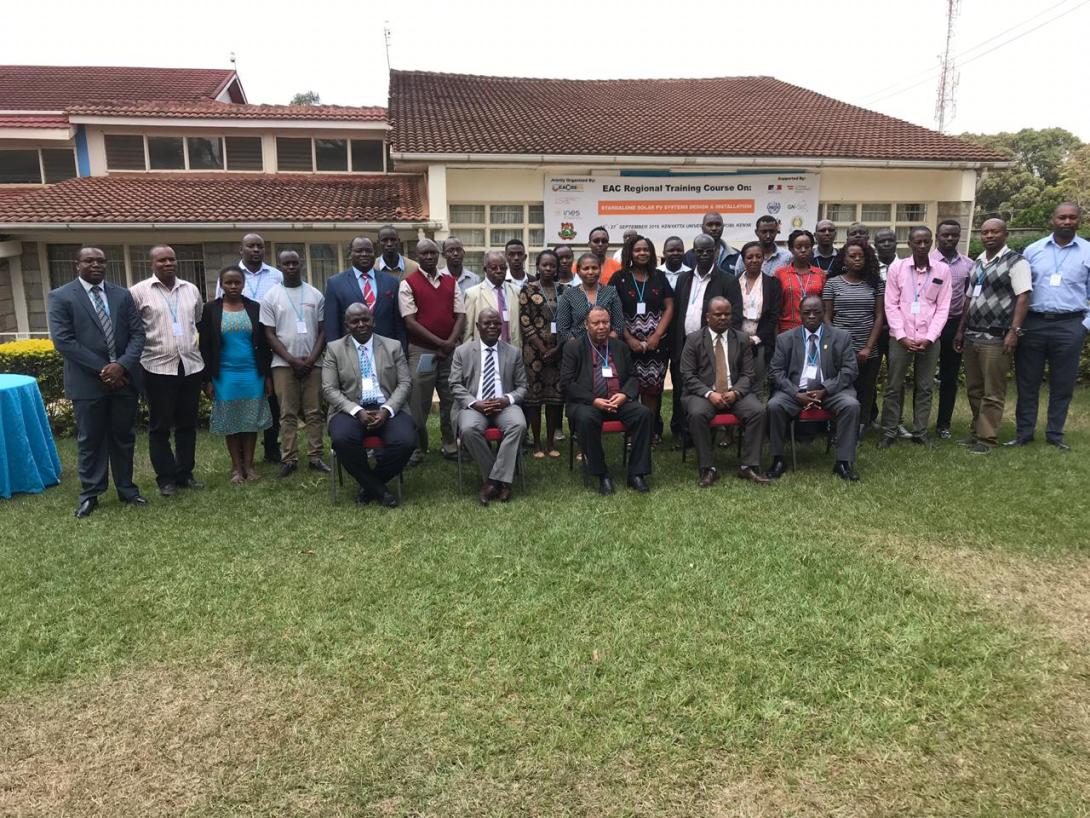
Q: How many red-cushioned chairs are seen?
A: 5